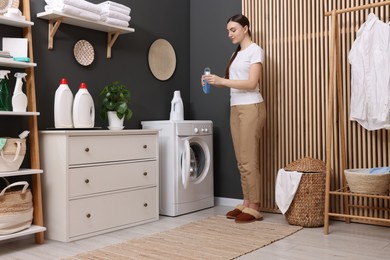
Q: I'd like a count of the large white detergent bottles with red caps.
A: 2